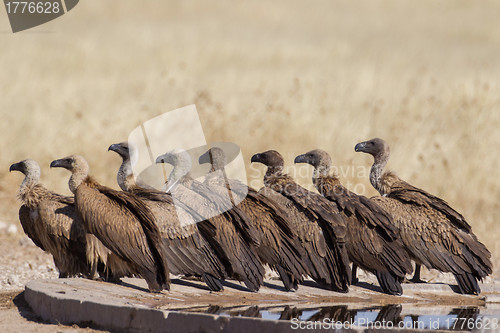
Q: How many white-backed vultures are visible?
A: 8